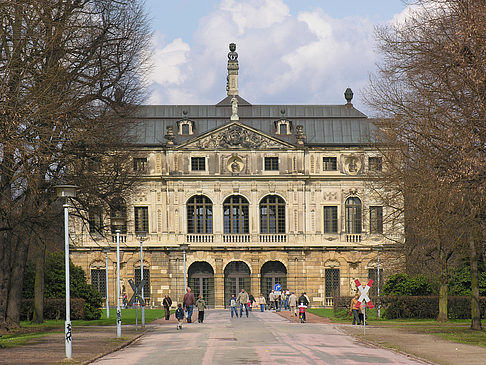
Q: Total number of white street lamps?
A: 6